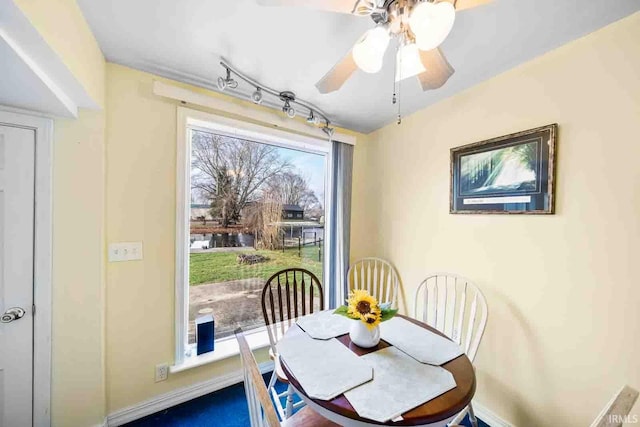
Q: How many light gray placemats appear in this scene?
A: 4